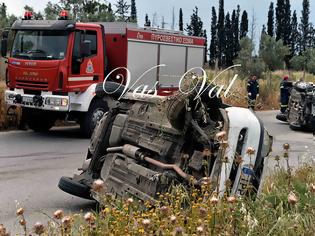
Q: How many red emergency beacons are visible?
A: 2